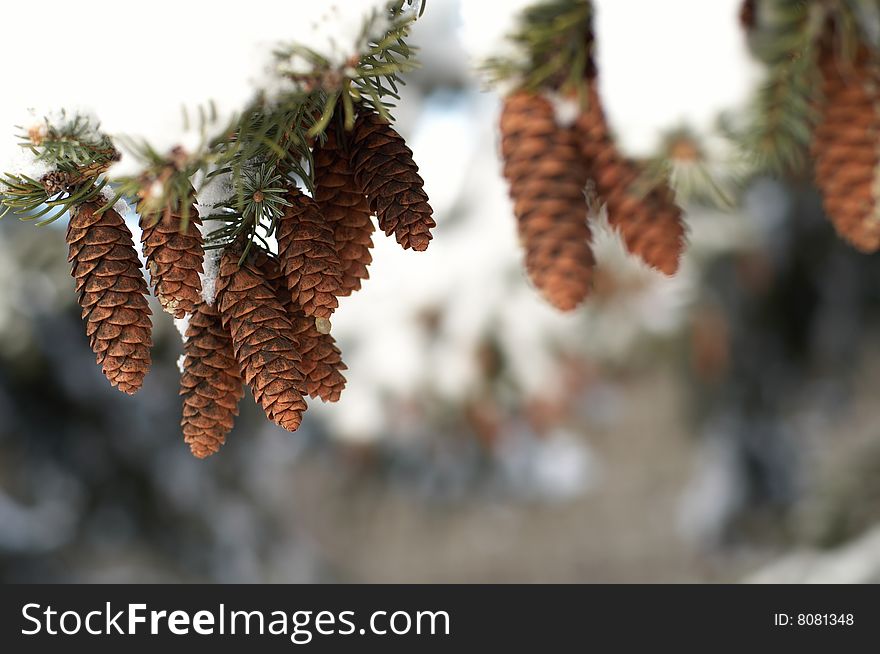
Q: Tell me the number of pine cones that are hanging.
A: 11